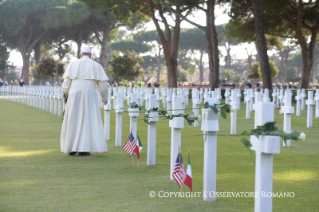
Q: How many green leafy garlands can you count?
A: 5